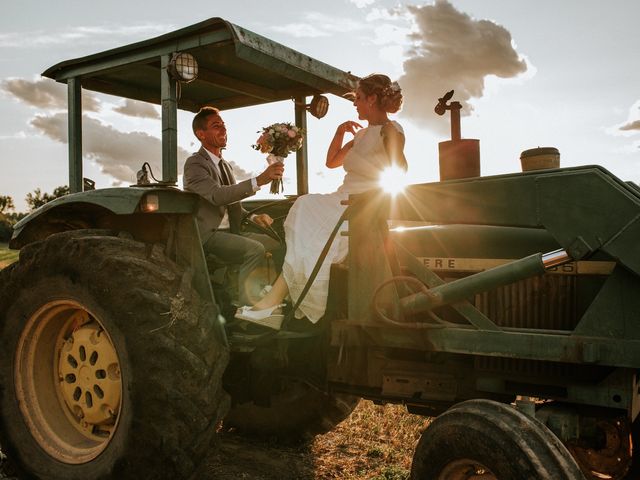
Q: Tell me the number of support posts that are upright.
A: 3